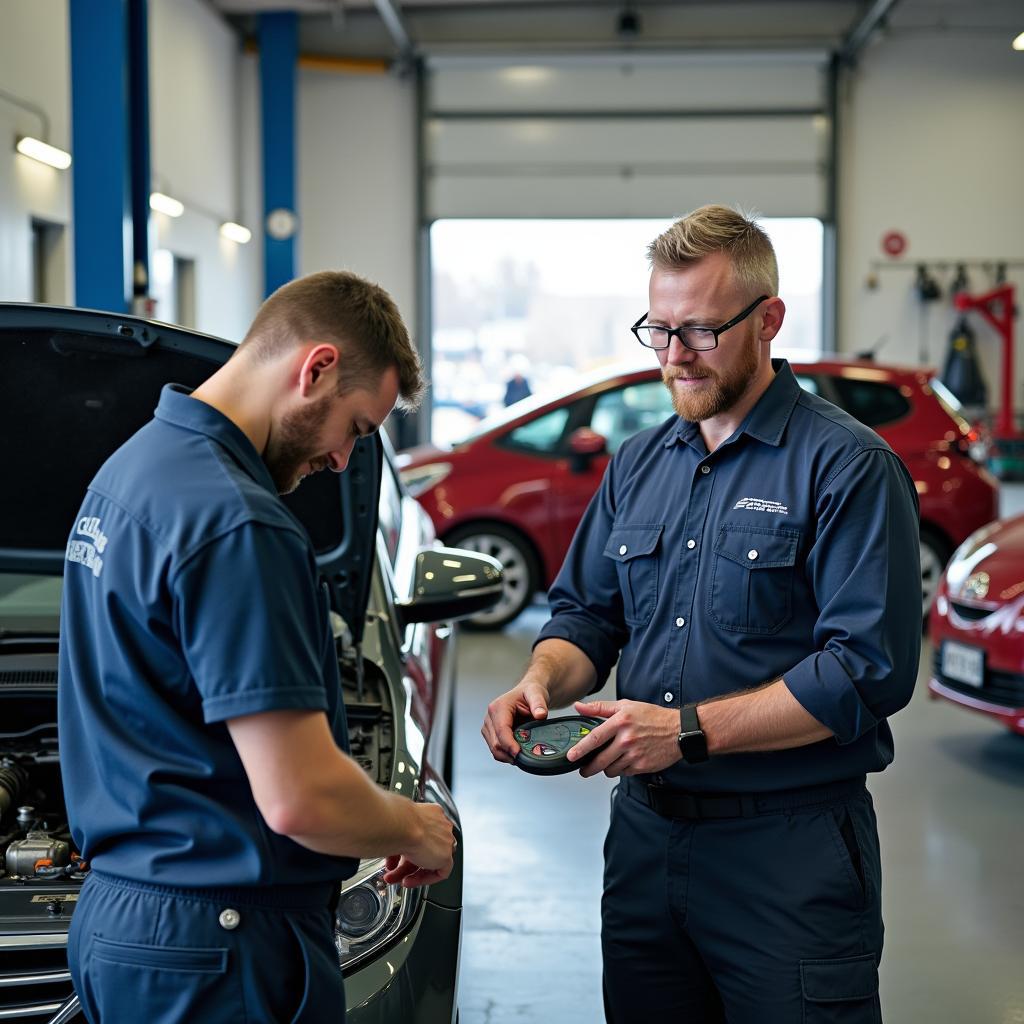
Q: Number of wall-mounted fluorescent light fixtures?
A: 3